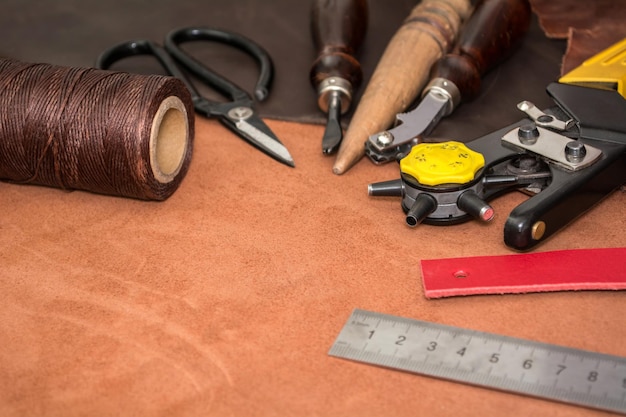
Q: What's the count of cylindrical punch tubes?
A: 4